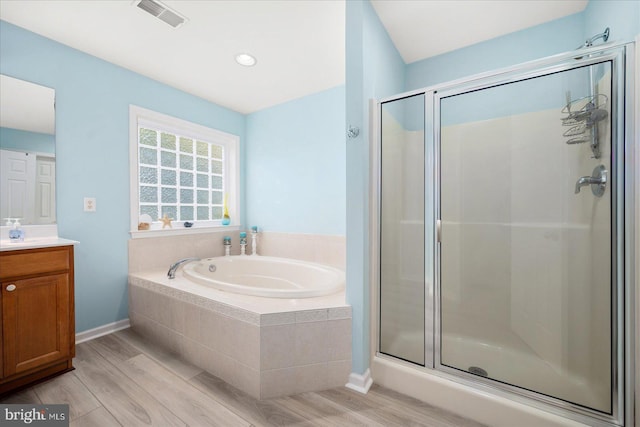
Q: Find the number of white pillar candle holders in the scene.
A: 3